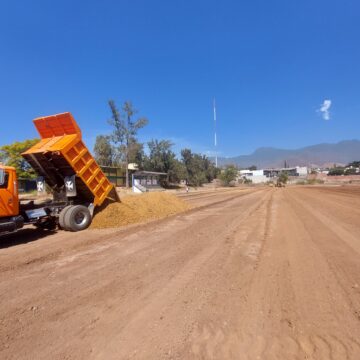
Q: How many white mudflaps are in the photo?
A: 2